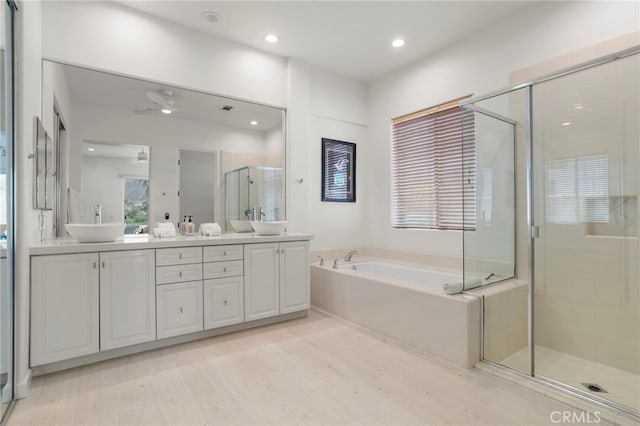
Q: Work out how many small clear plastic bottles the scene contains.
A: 2